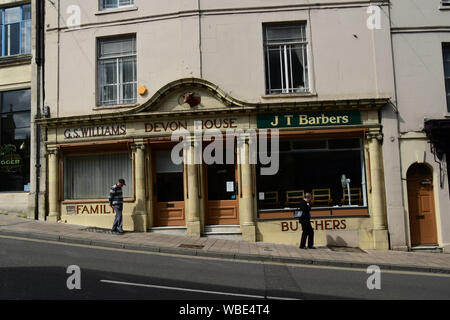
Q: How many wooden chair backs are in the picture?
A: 4